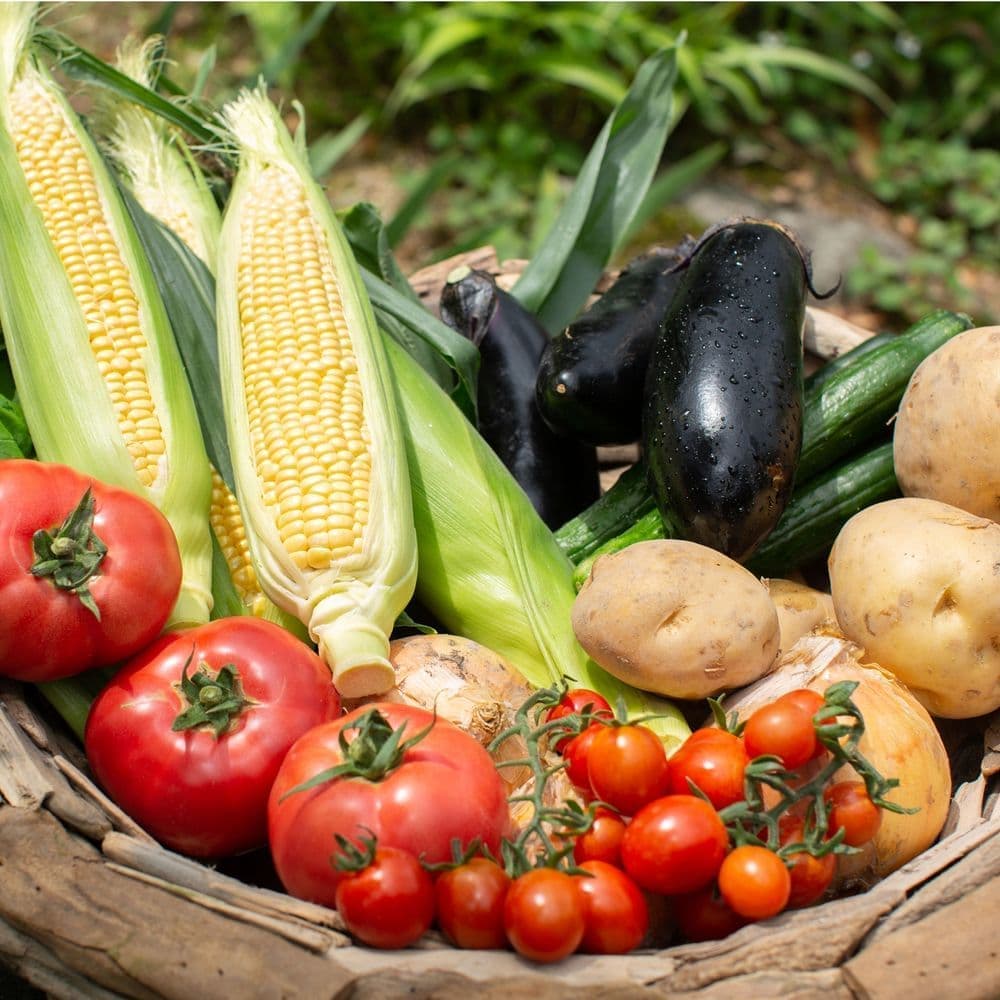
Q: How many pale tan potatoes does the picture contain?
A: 4